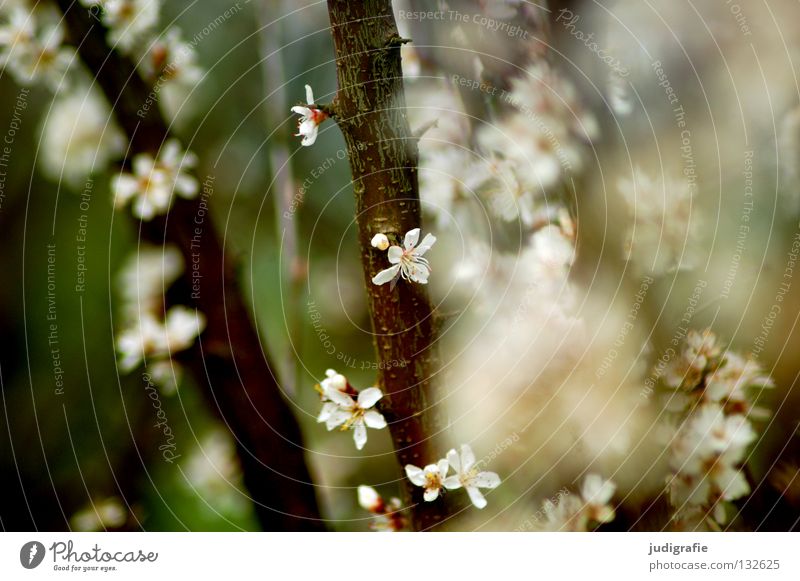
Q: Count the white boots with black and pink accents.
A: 0